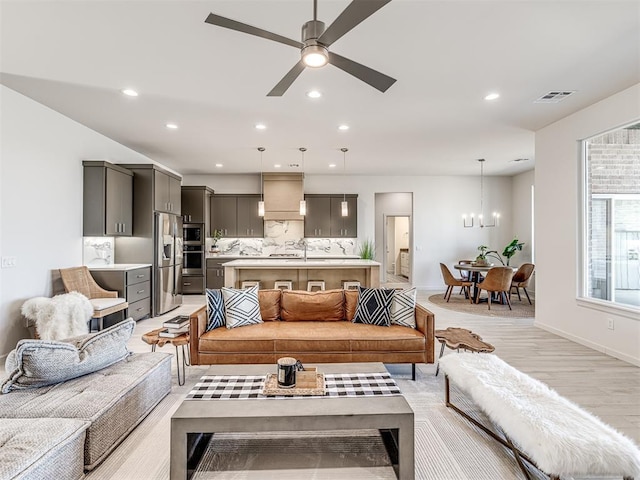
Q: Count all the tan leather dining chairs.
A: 4